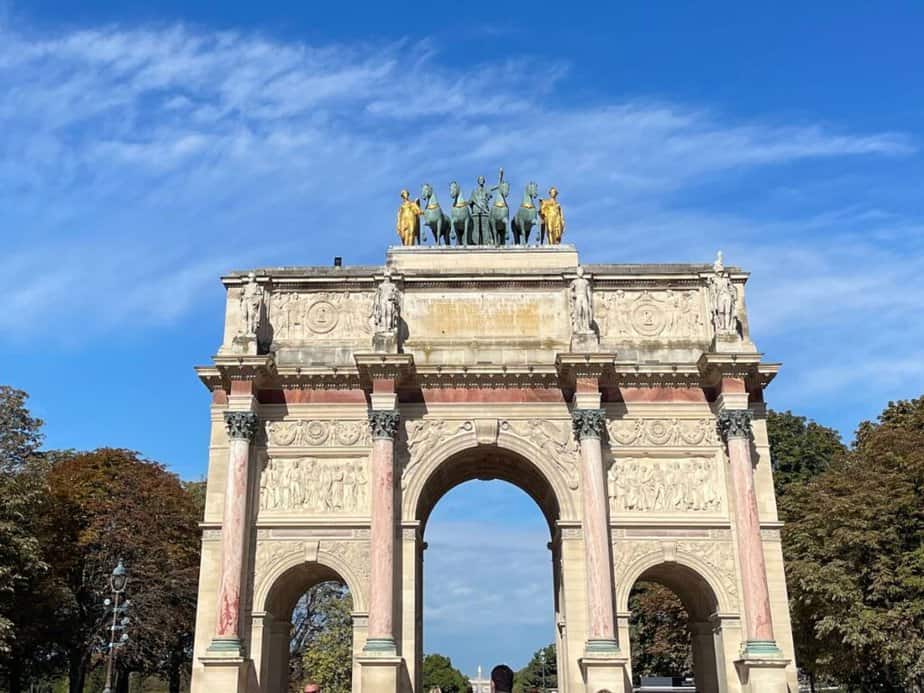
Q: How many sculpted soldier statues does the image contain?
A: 4